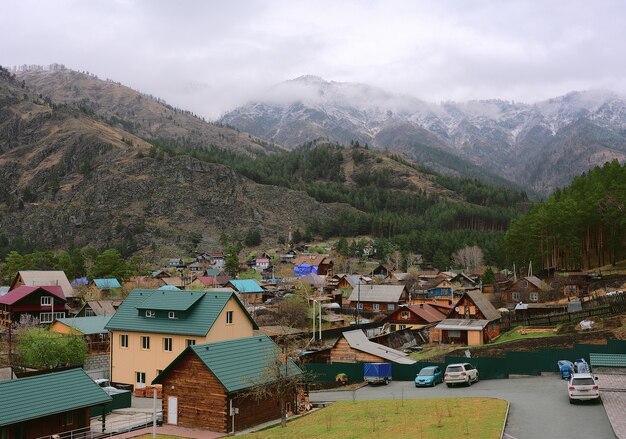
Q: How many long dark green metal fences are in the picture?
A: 1